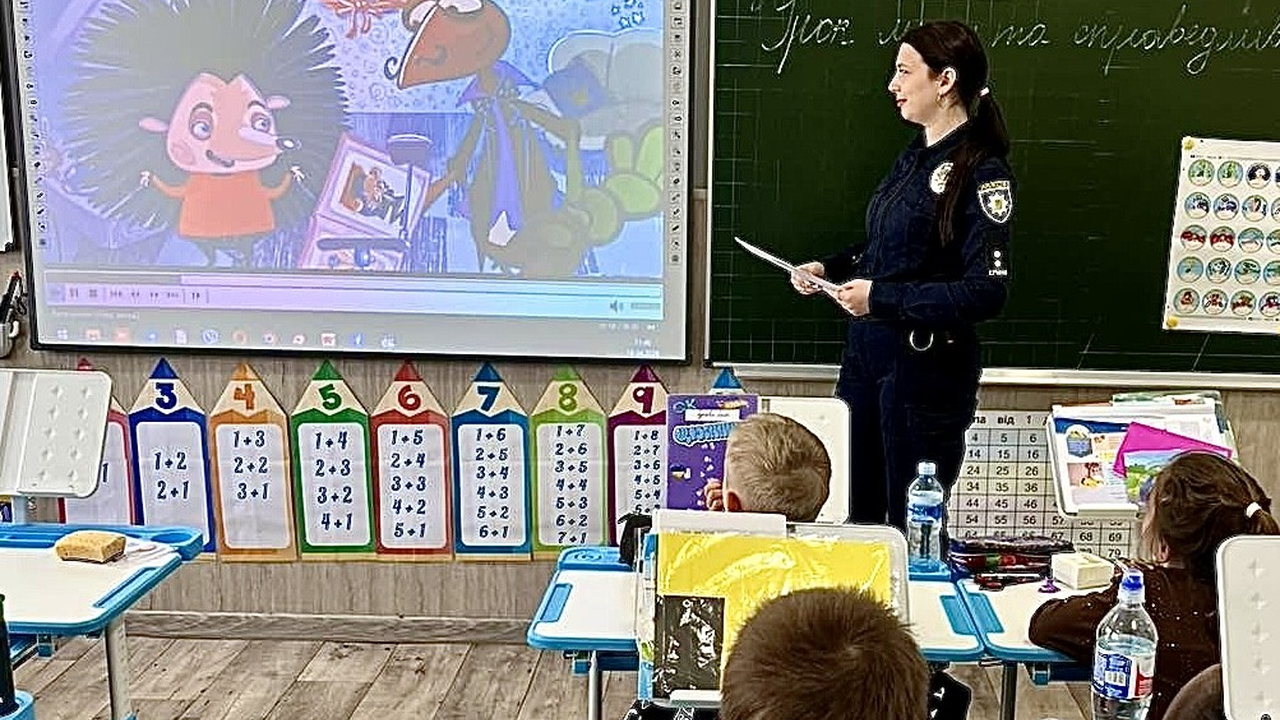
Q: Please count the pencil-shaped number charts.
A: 9